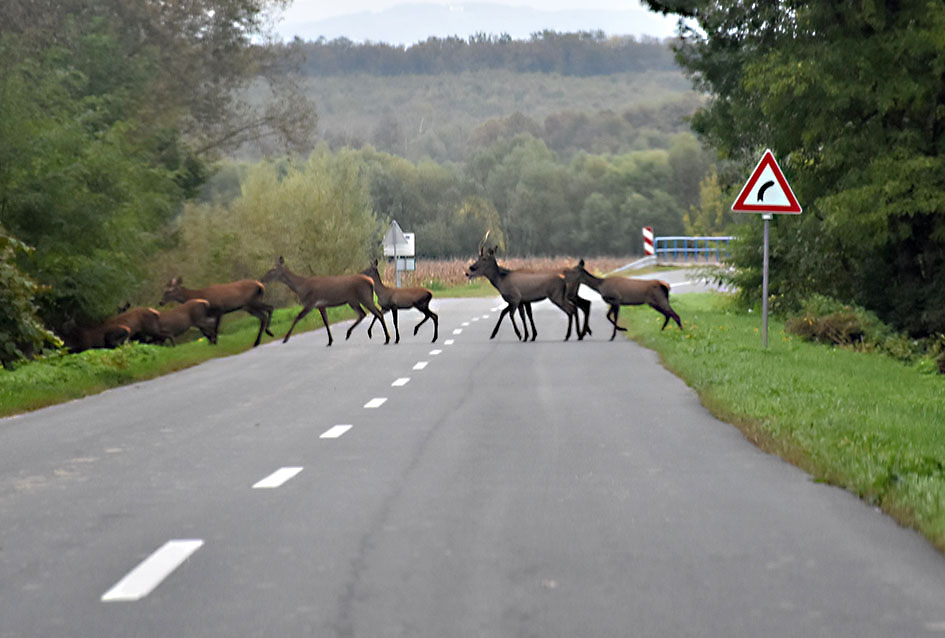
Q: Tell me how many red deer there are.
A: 9